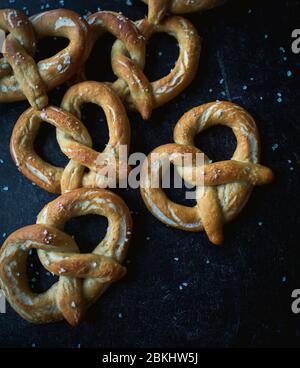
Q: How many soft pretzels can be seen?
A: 6